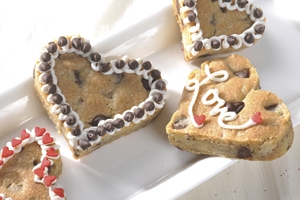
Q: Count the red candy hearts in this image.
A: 14